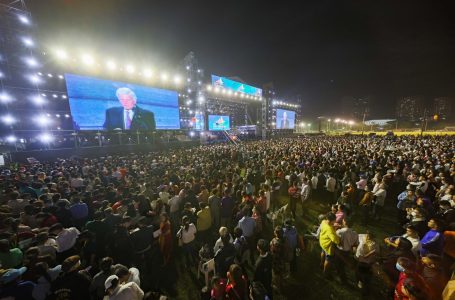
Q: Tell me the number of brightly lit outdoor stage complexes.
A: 1